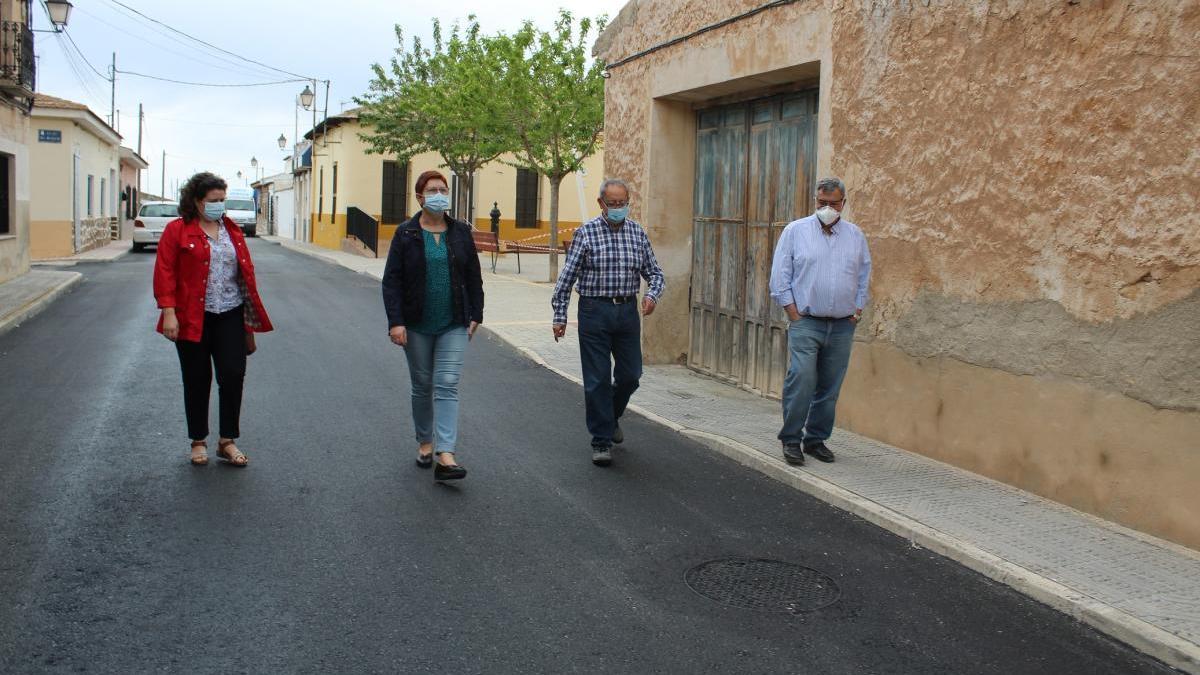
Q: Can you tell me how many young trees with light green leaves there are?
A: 2